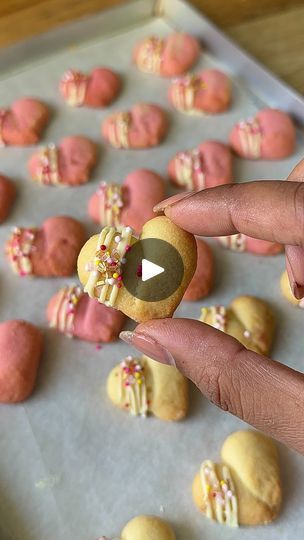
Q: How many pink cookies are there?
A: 15